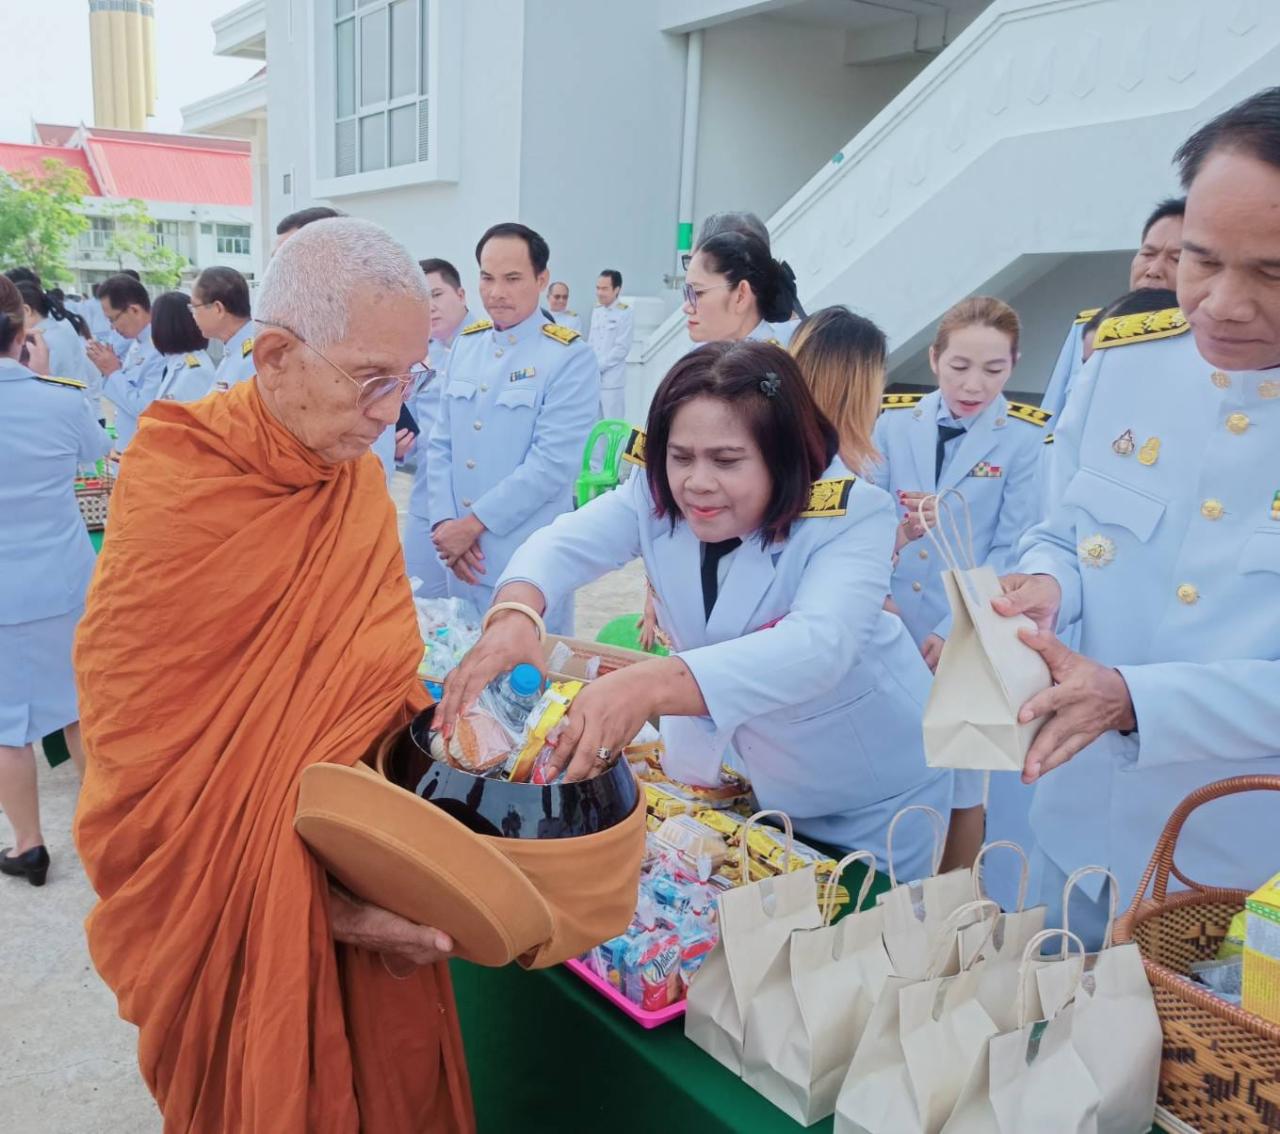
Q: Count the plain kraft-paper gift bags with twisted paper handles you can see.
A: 8